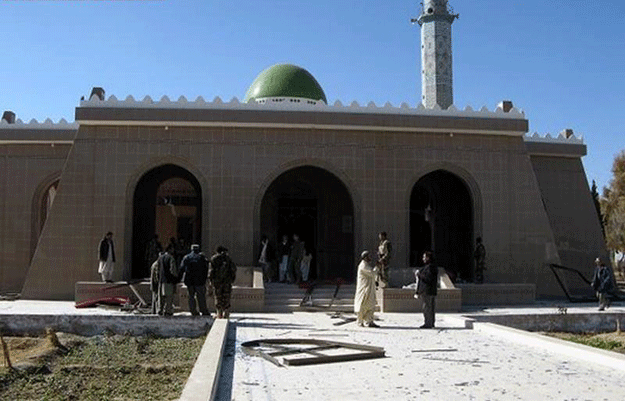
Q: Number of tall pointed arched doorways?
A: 3